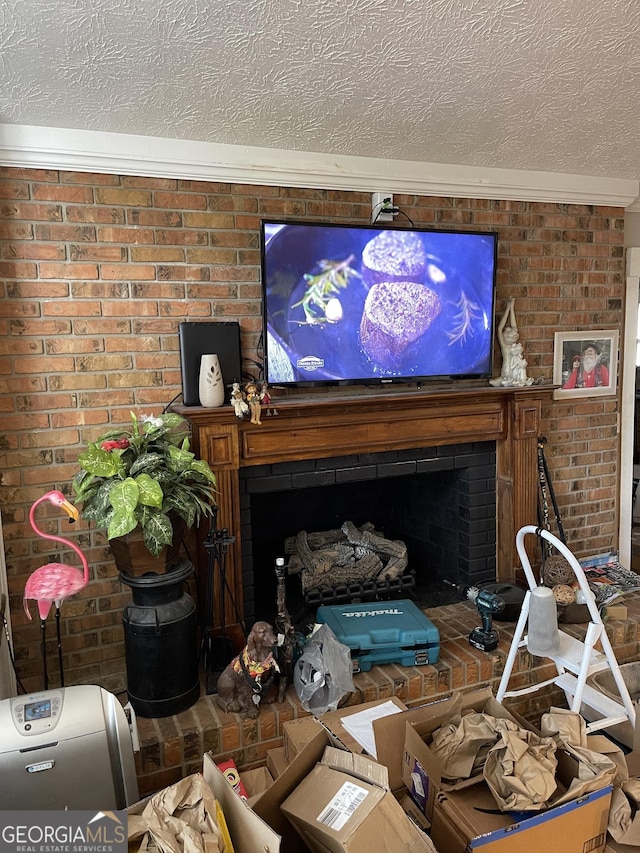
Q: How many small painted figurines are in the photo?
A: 3